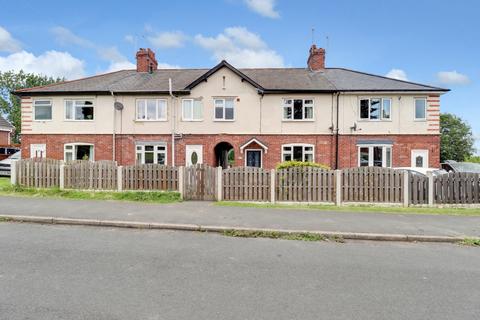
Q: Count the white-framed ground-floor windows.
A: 4